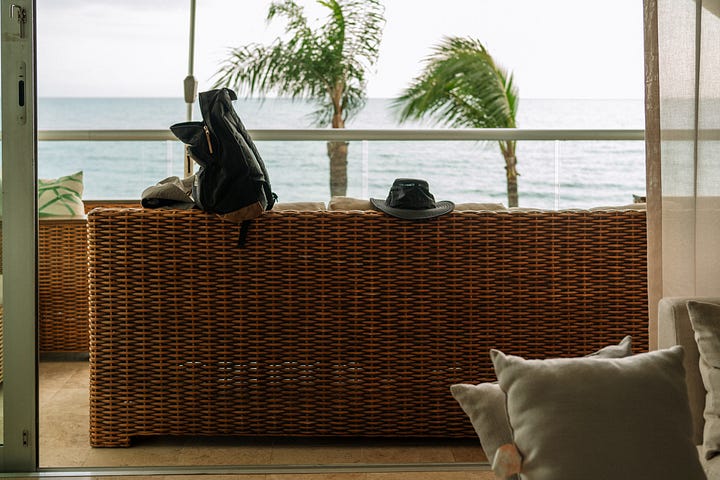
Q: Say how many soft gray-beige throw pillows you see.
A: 3